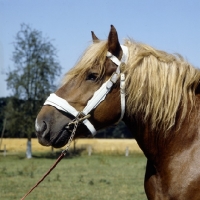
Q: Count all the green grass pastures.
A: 1